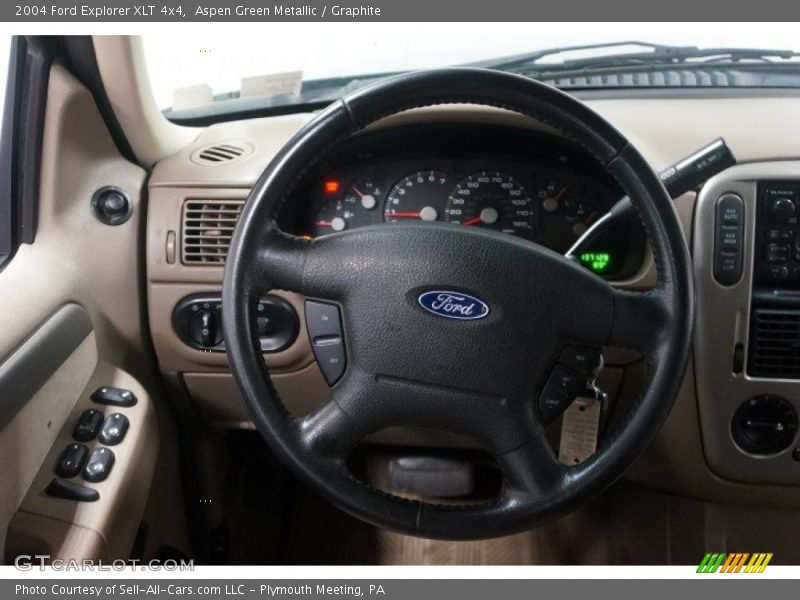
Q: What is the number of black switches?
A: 6